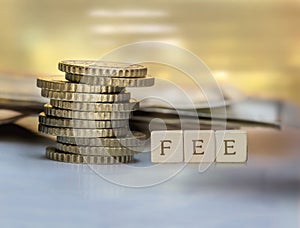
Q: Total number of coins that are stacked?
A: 11